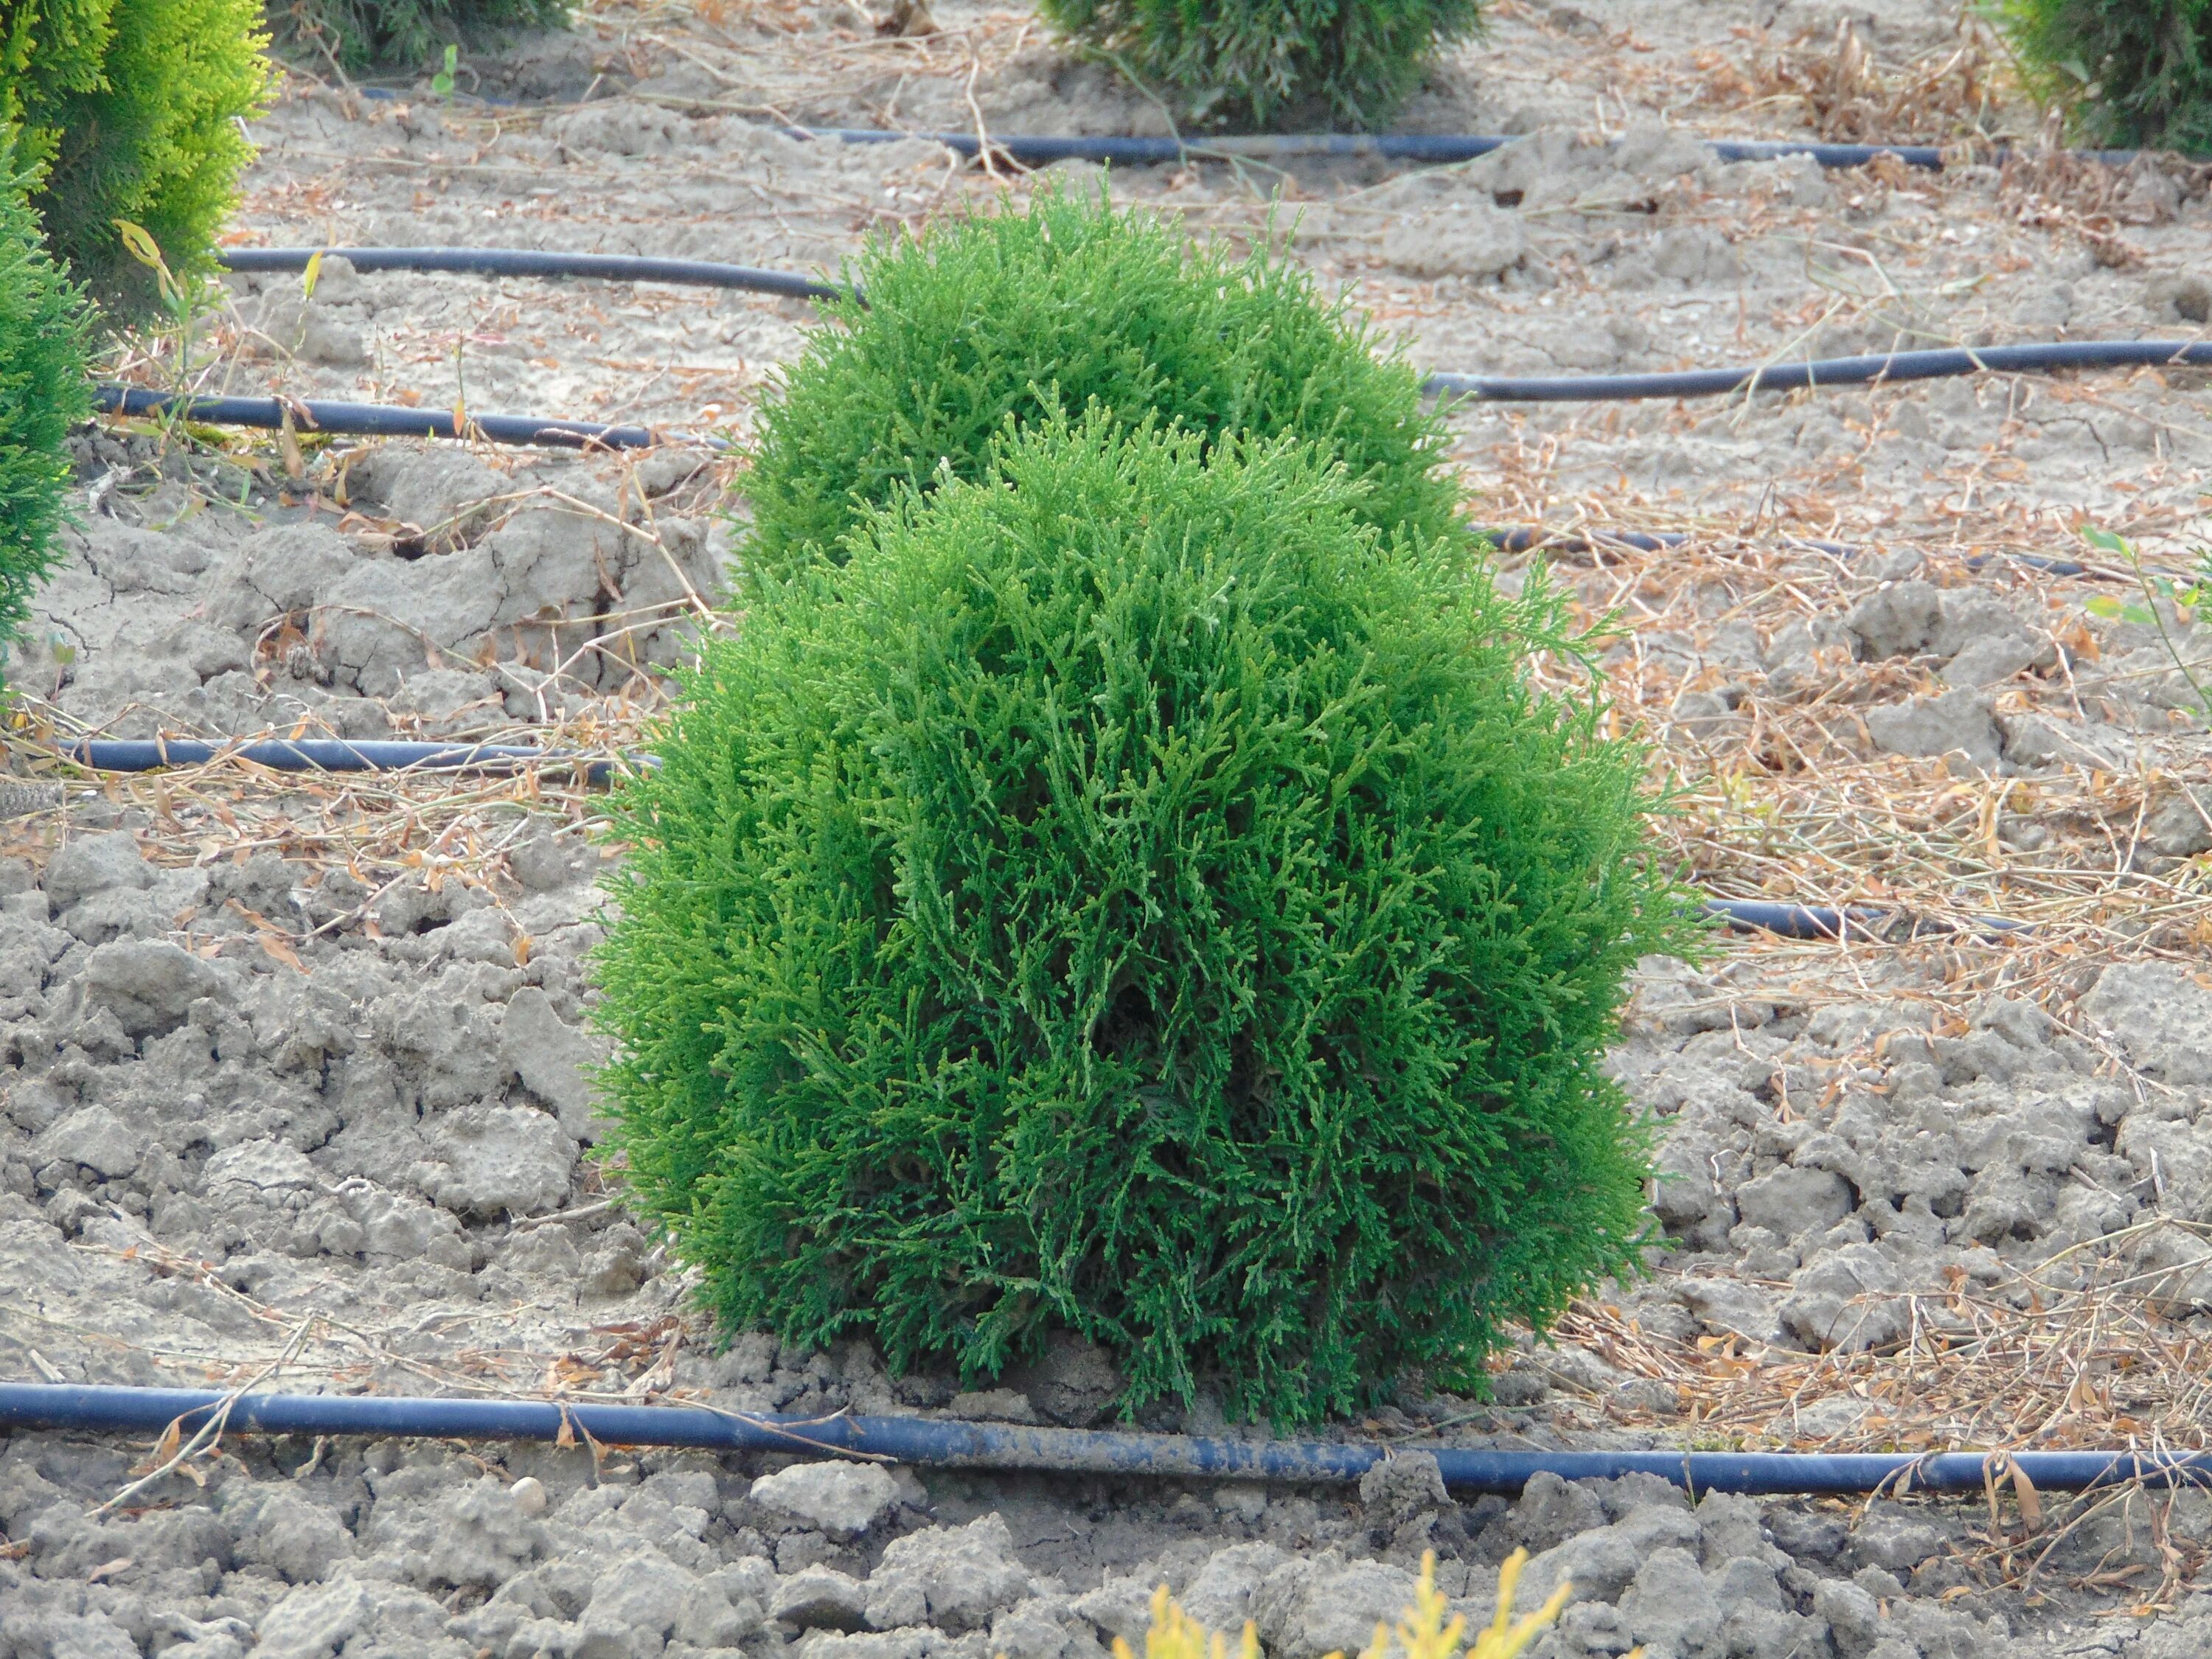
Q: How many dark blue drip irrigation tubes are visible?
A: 5